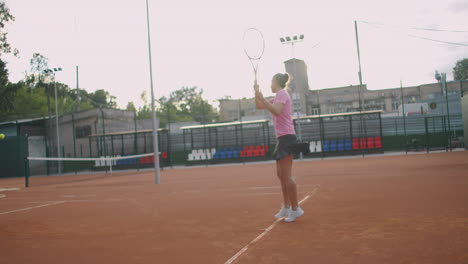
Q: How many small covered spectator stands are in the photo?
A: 3